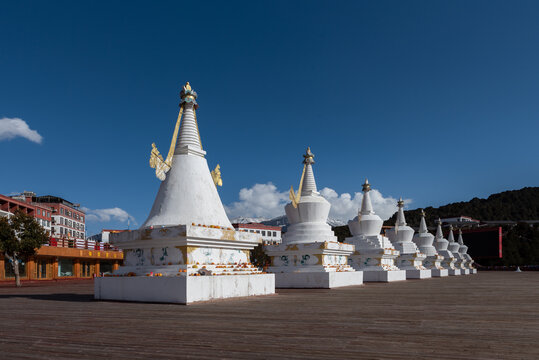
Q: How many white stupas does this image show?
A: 8